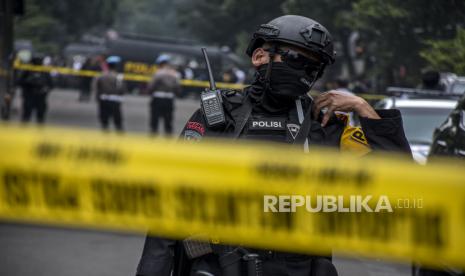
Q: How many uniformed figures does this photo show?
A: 4